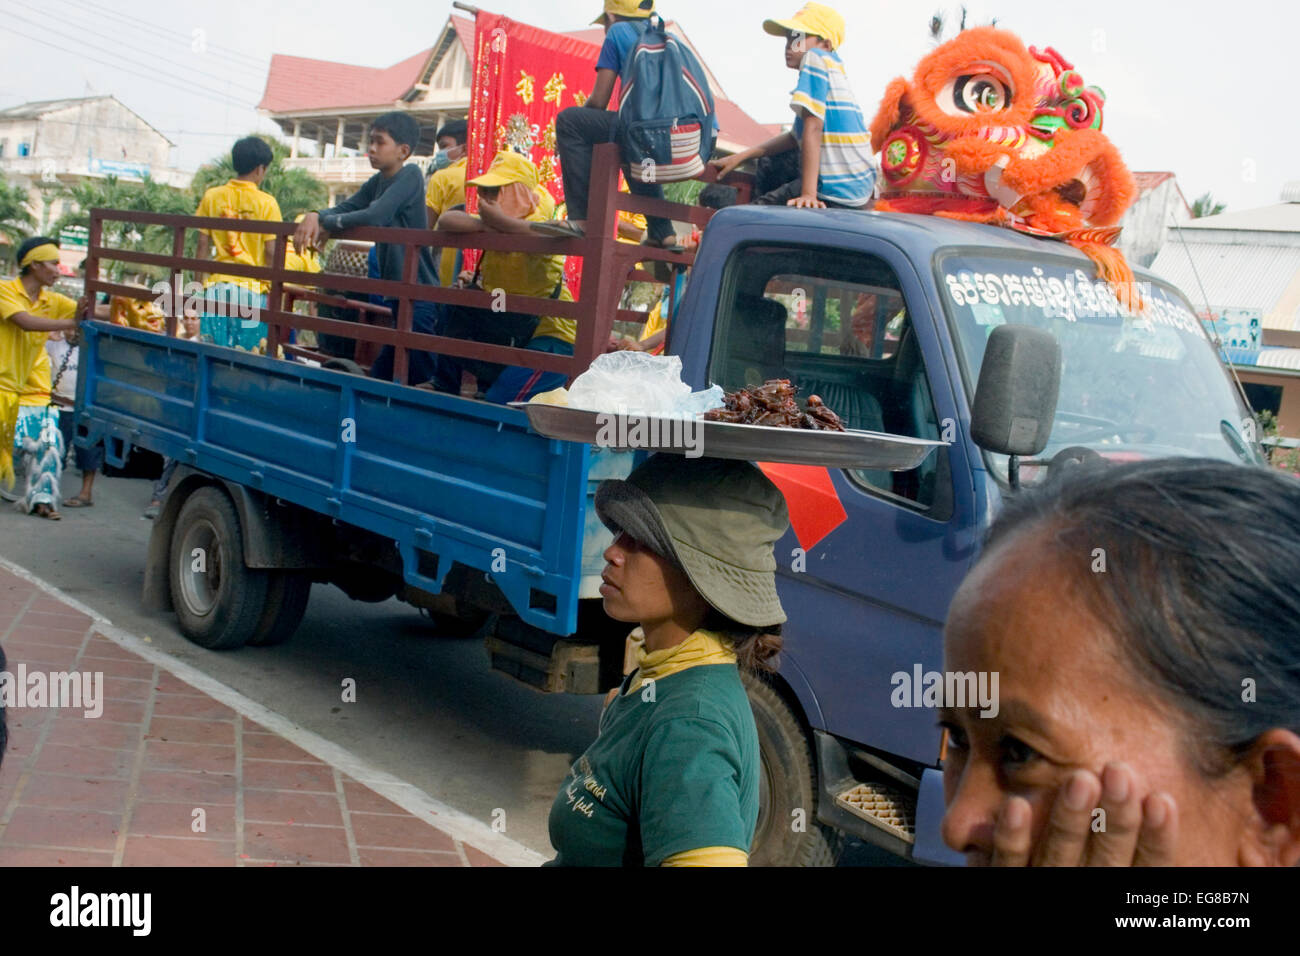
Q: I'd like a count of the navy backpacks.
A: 1